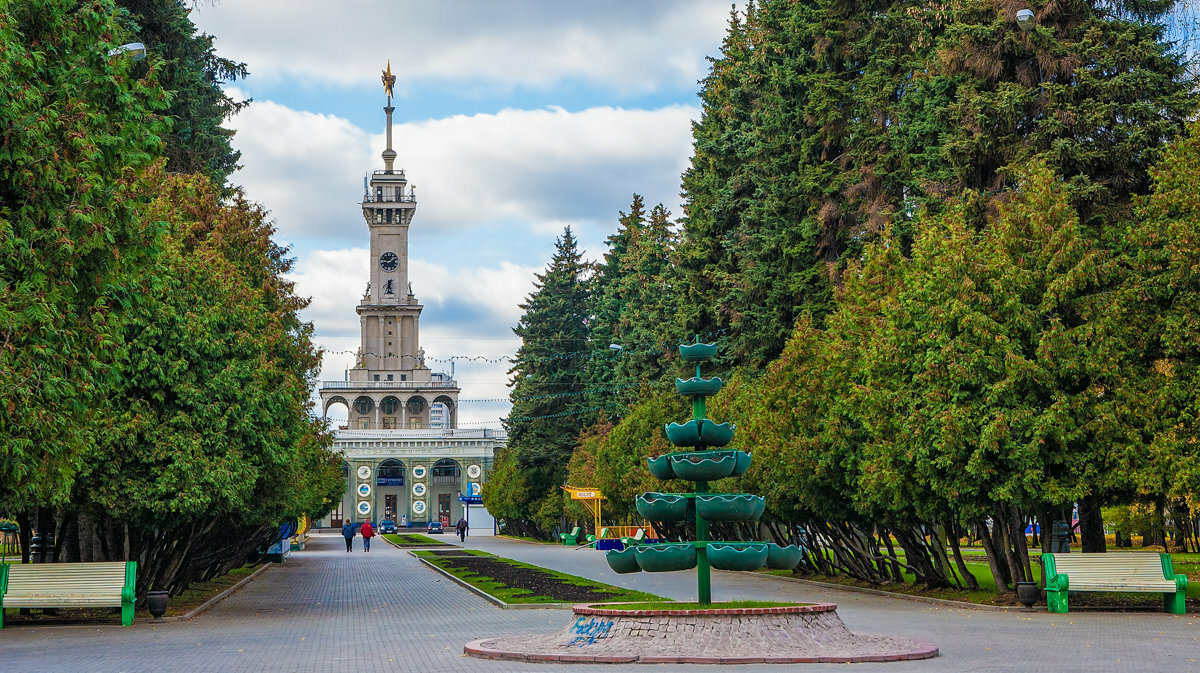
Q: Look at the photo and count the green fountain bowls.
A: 14